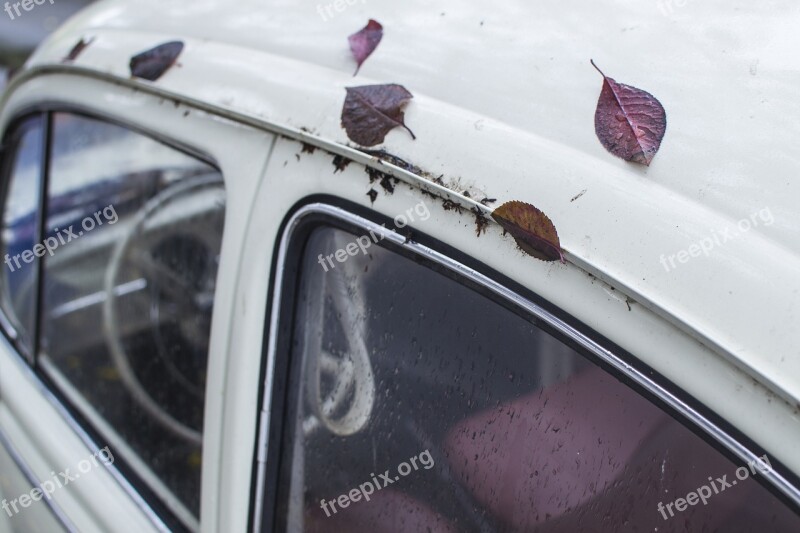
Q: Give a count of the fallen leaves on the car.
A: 6